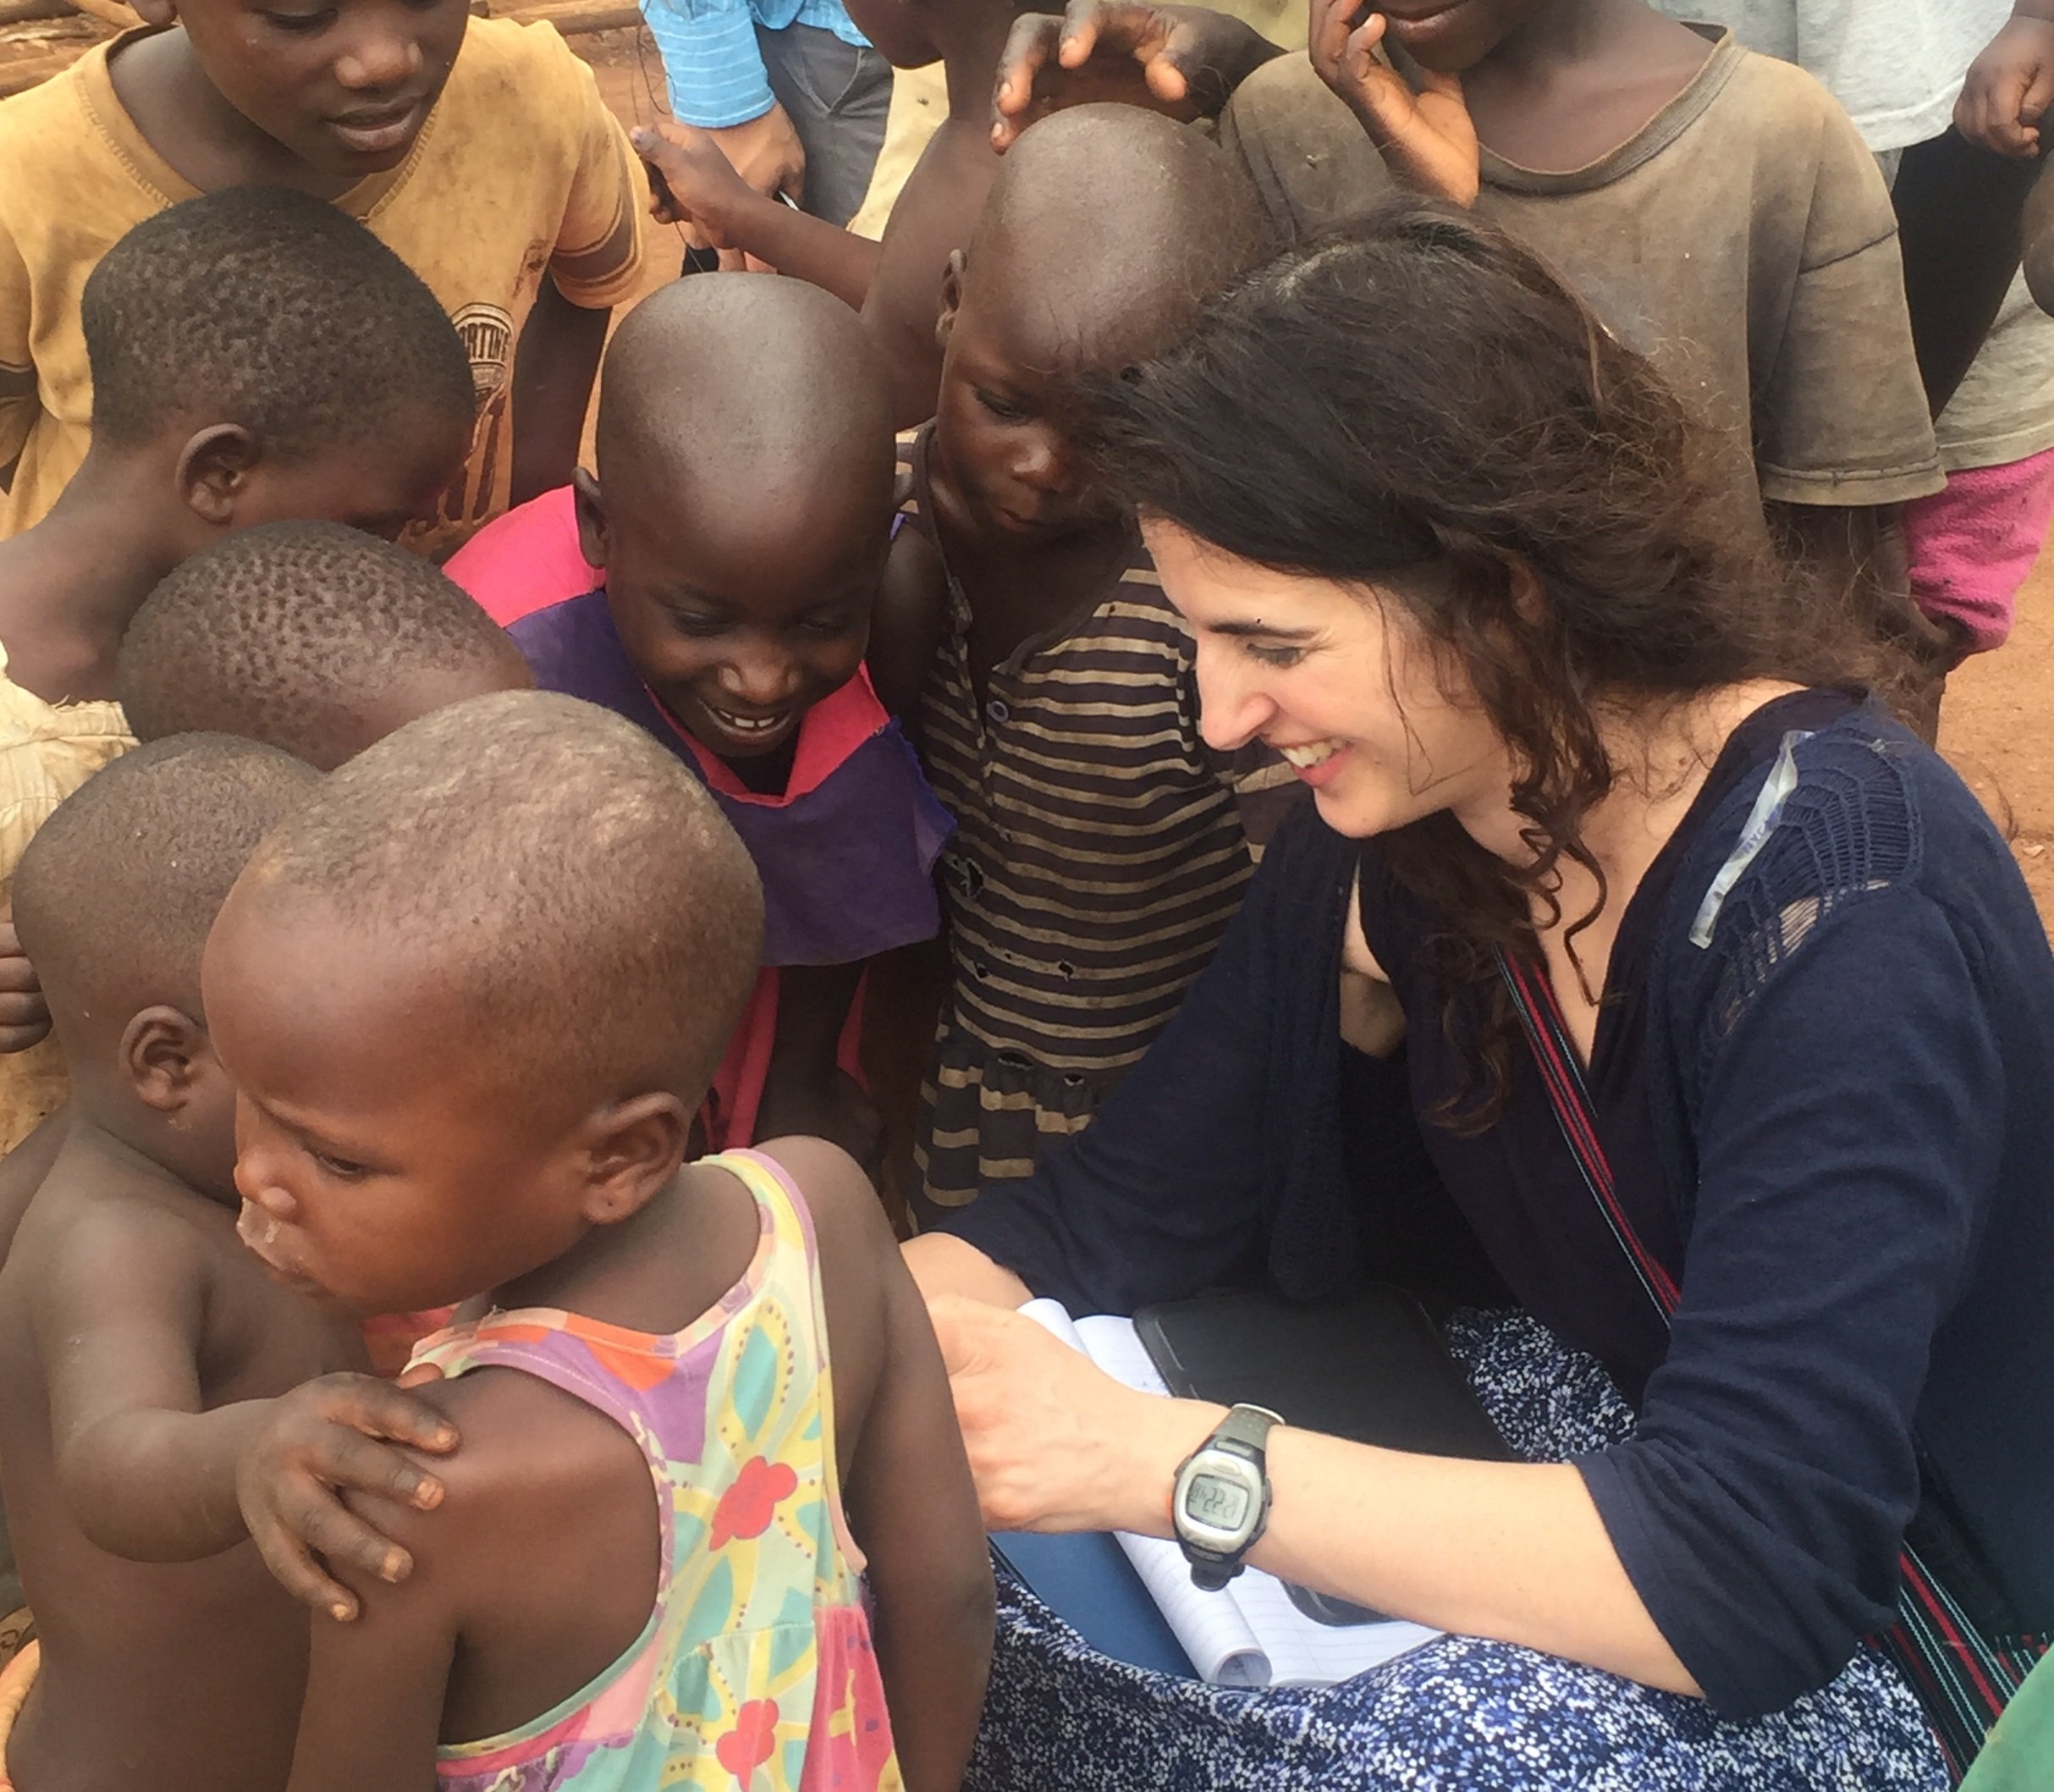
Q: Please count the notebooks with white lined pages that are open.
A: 1